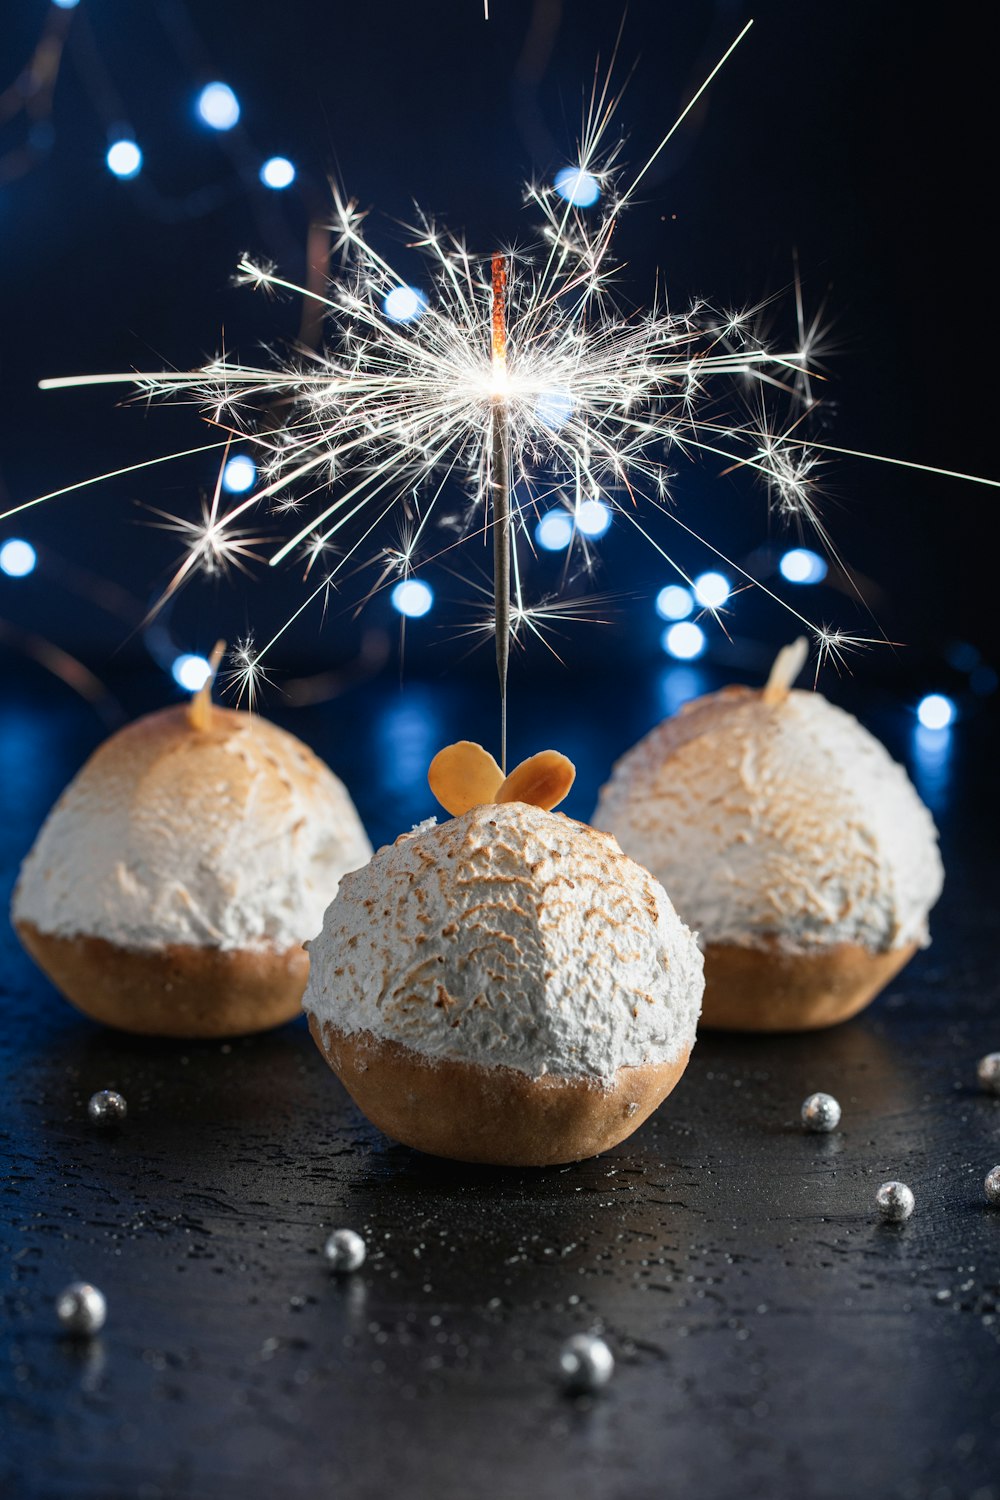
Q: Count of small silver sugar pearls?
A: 8